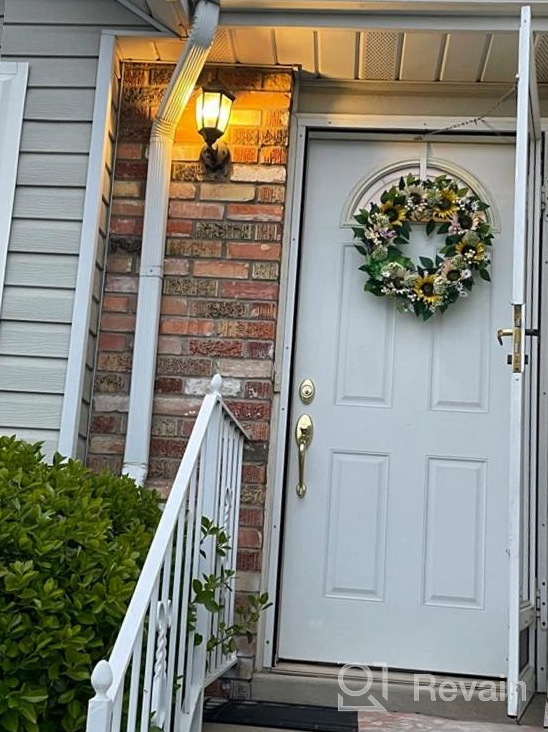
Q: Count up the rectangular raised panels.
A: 4